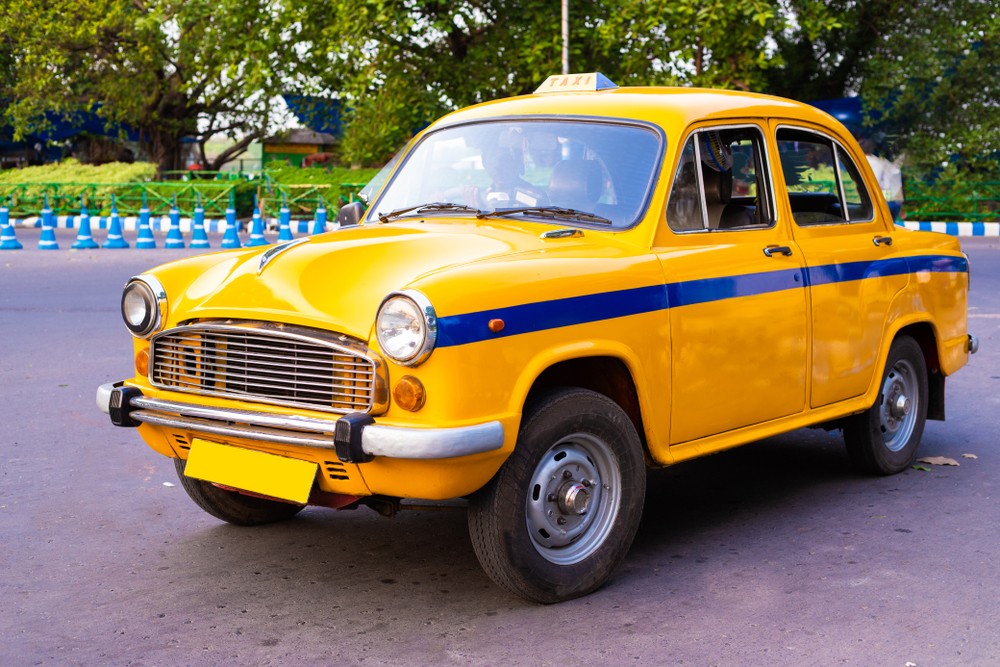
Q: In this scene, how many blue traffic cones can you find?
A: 11